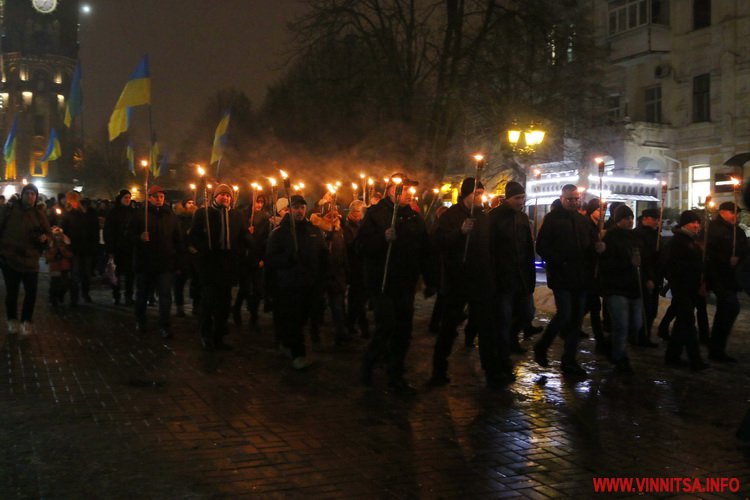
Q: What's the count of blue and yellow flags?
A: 7